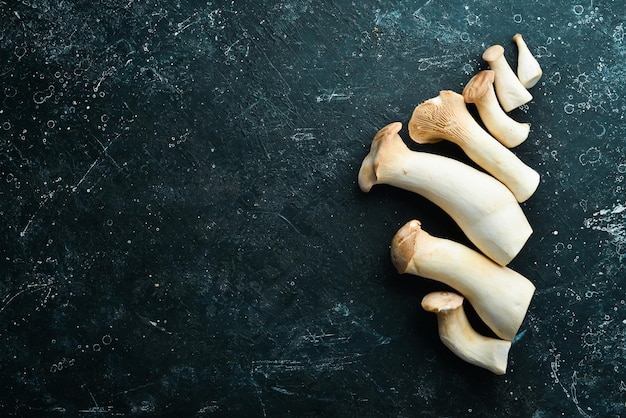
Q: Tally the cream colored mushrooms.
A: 7